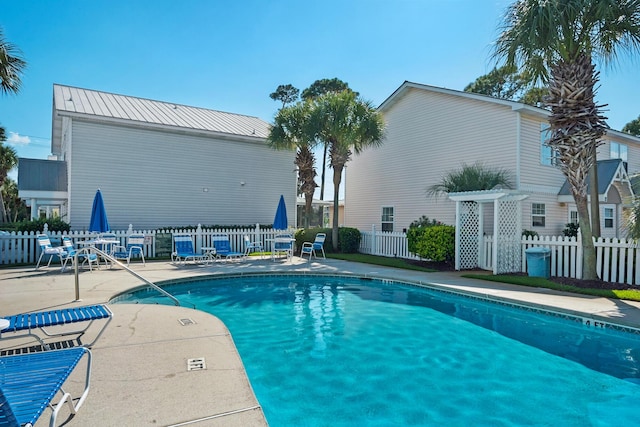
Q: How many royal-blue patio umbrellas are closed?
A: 2